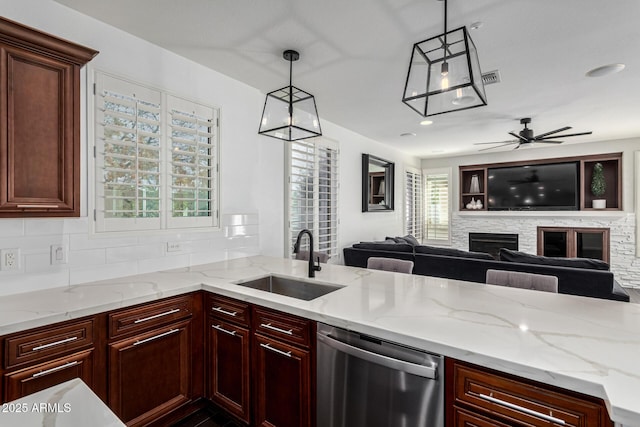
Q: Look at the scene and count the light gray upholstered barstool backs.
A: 3